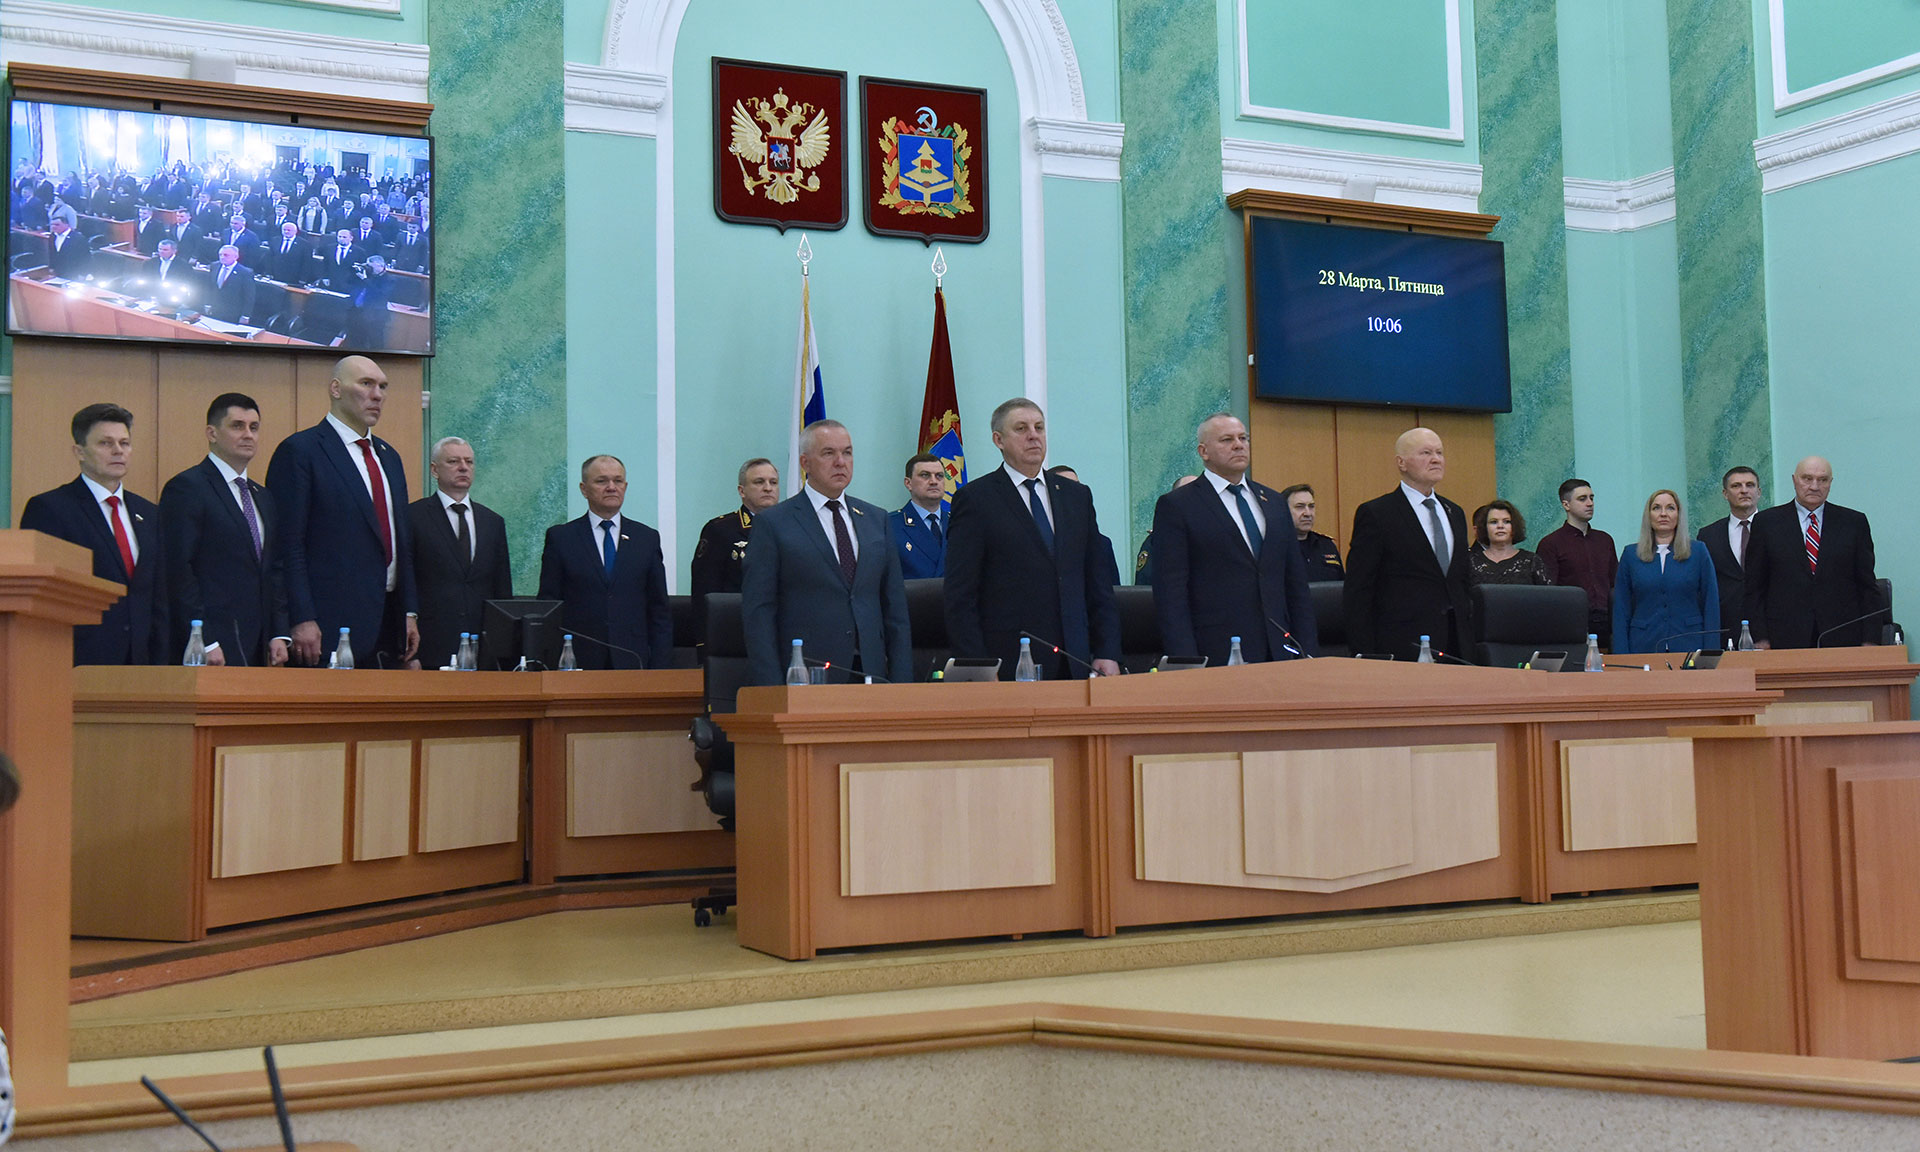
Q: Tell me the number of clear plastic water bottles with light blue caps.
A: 11